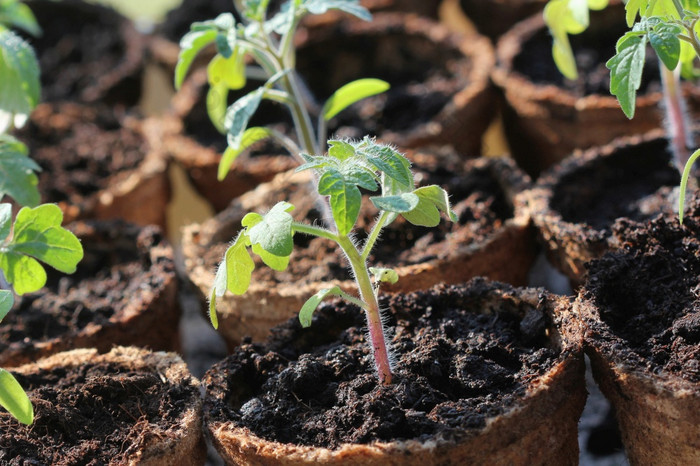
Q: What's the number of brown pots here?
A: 12